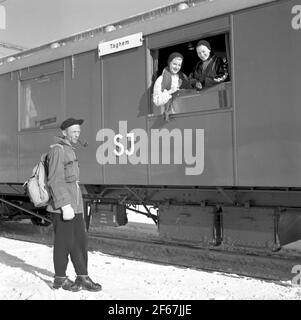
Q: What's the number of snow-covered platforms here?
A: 1